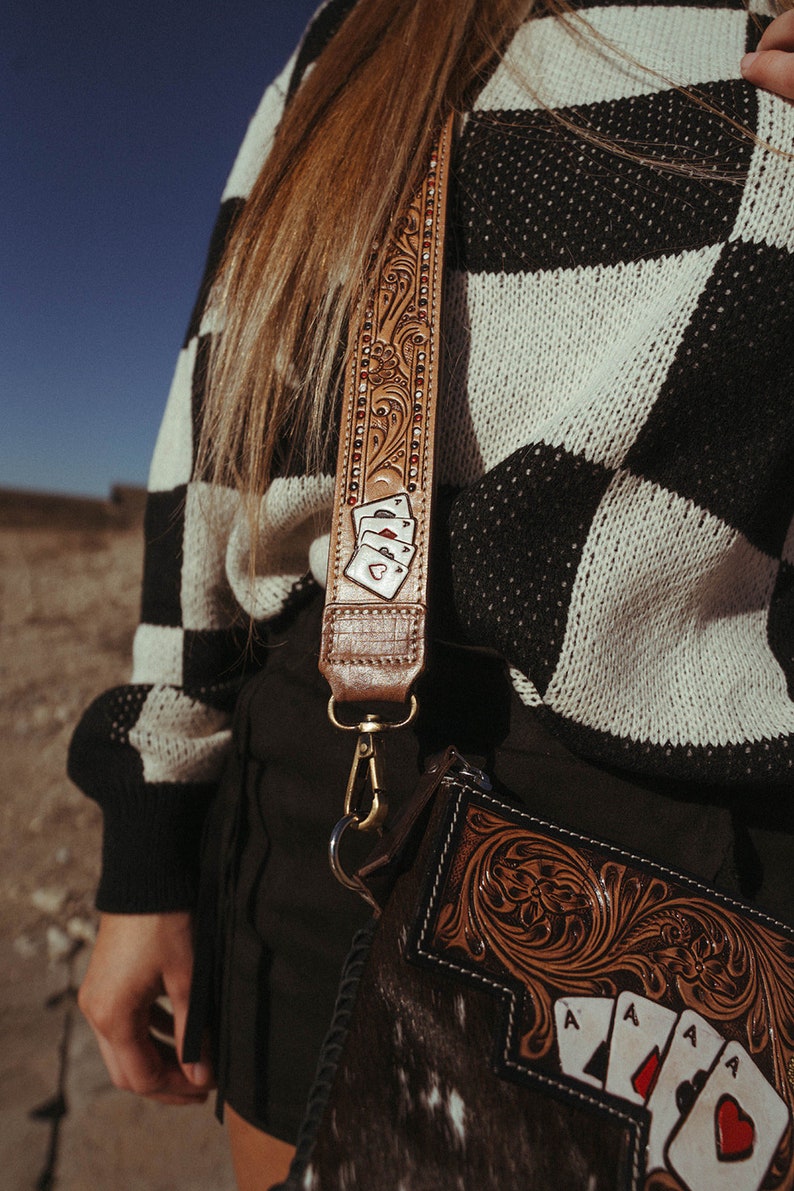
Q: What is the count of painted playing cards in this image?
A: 8